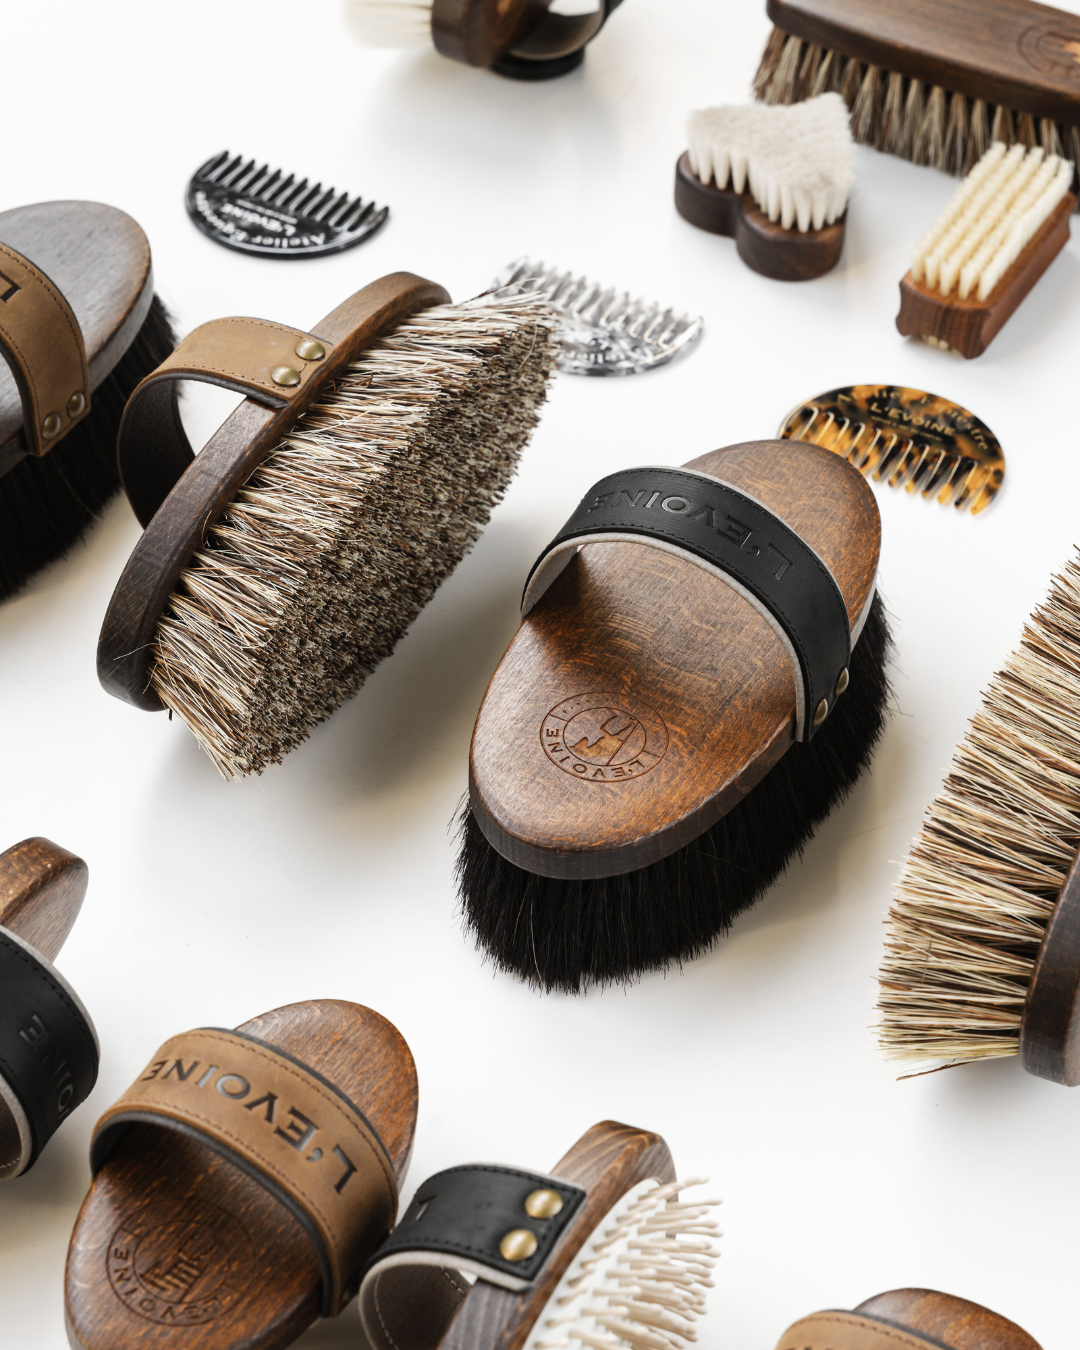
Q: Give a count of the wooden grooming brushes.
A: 12